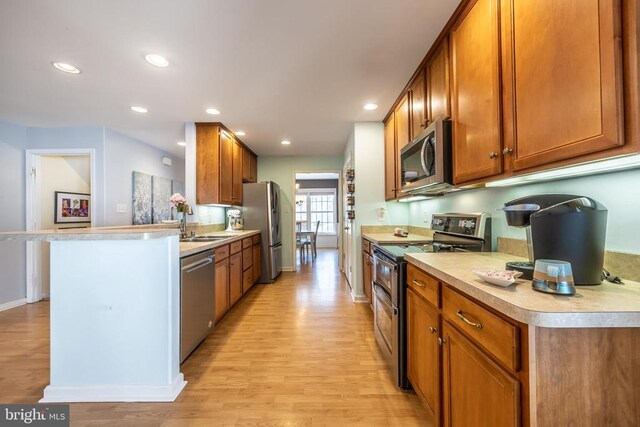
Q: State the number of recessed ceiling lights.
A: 8